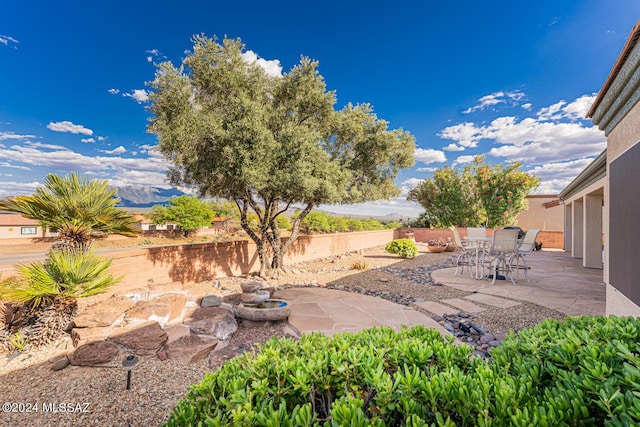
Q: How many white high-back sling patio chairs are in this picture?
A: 4